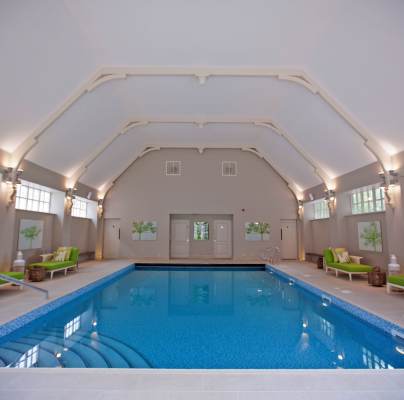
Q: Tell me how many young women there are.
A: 0